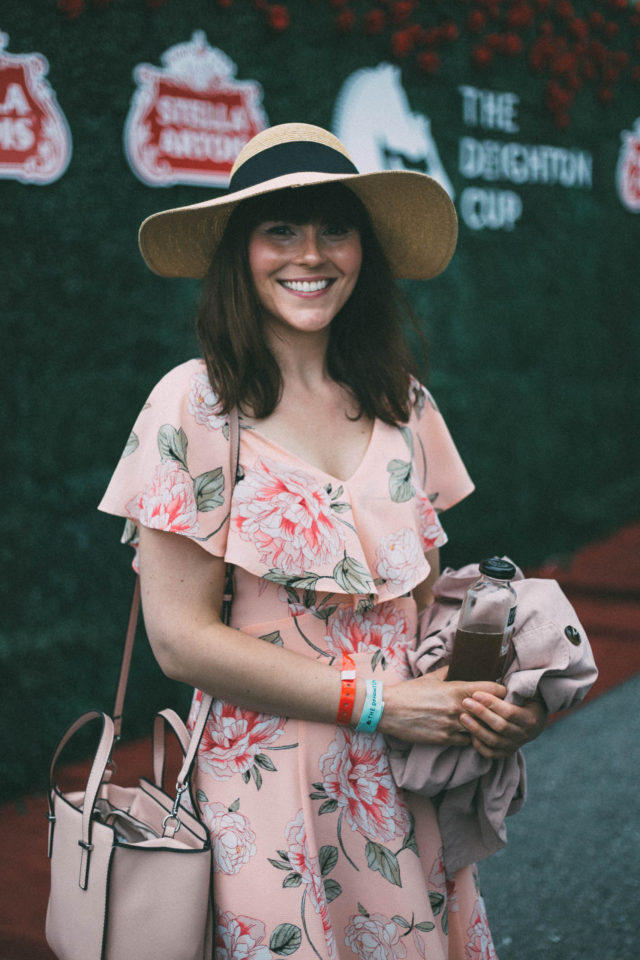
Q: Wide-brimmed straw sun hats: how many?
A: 1